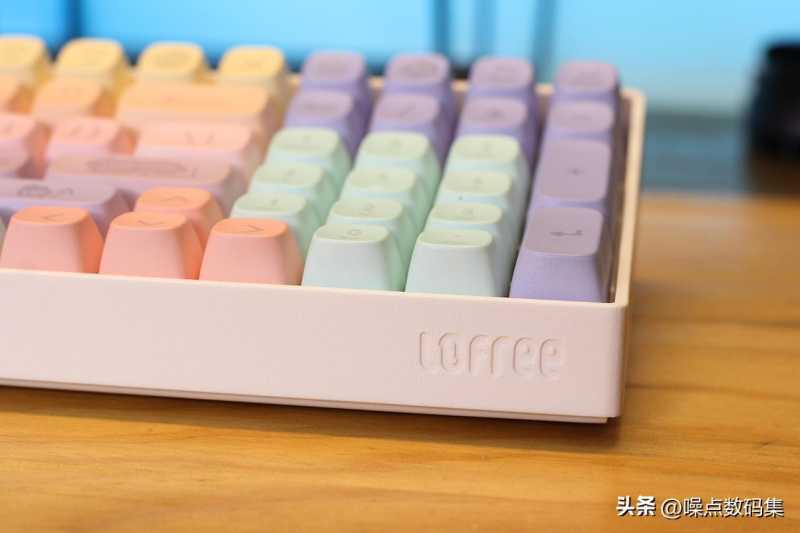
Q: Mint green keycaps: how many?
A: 11